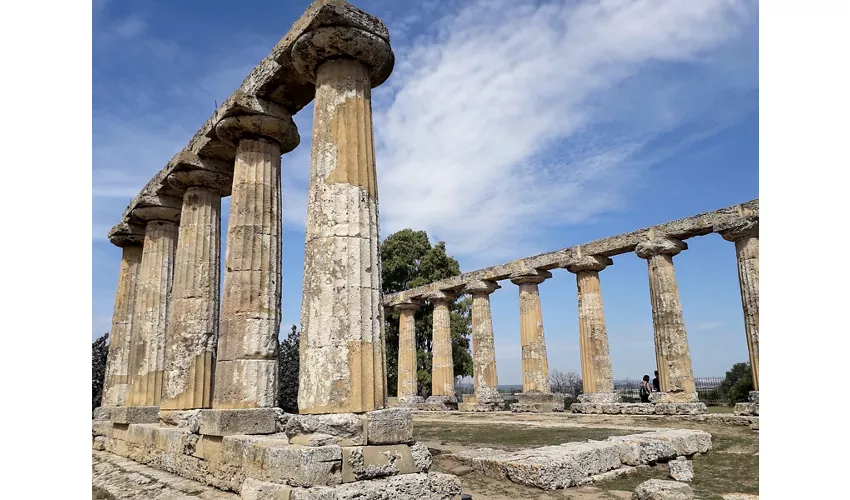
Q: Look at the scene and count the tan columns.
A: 12